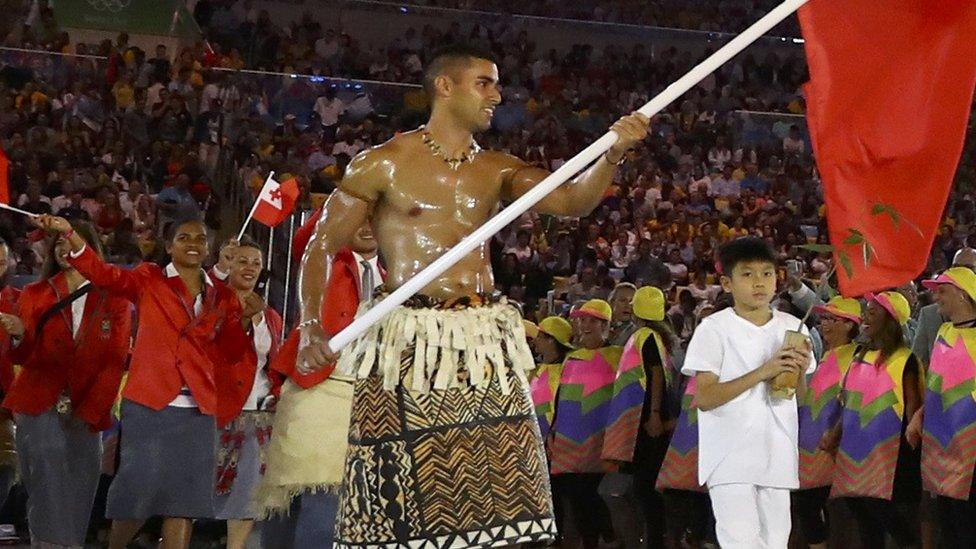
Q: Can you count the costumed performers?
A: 7